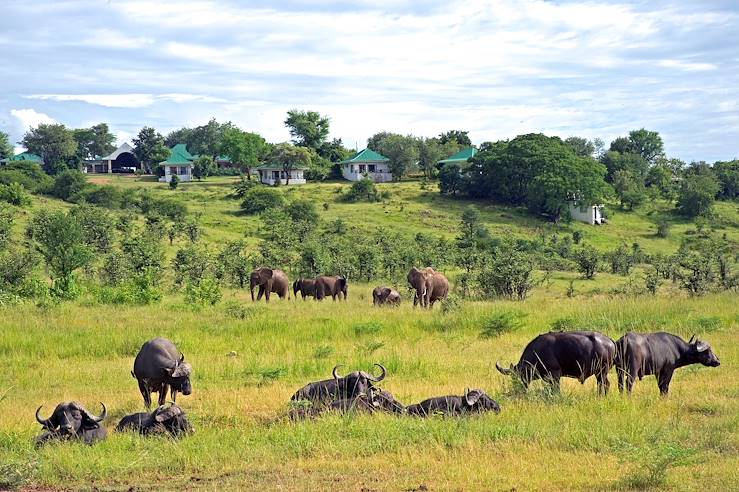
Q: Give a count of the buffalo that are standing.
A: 3